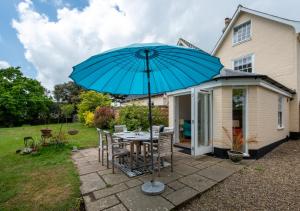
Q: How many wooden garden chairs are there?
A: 6